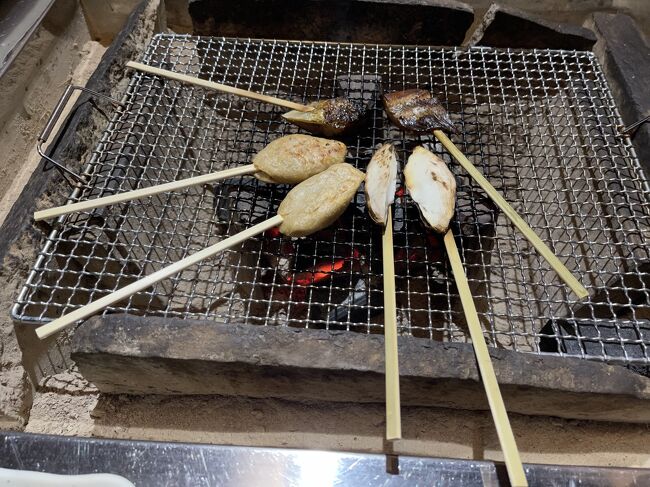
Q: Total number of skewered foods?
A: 6